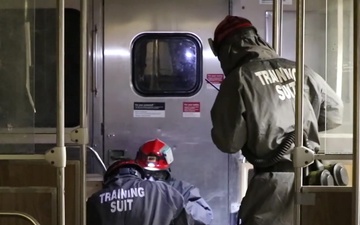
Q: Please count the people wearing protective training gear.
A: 3